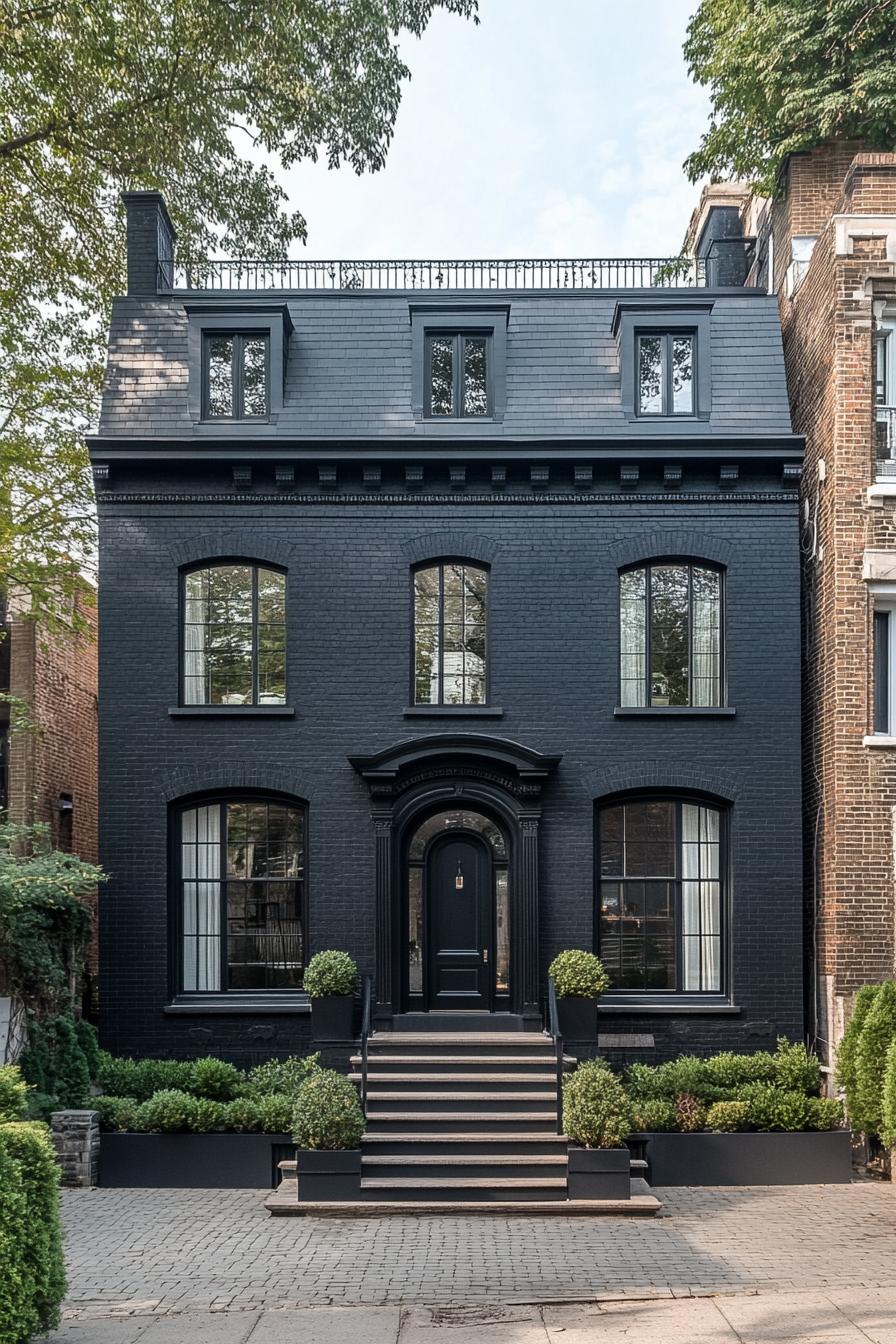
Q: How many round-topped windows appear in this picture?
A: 5